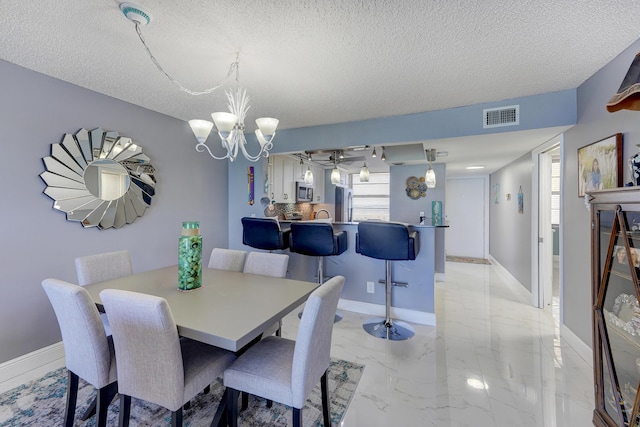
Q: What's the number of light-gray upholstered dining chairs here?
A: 6